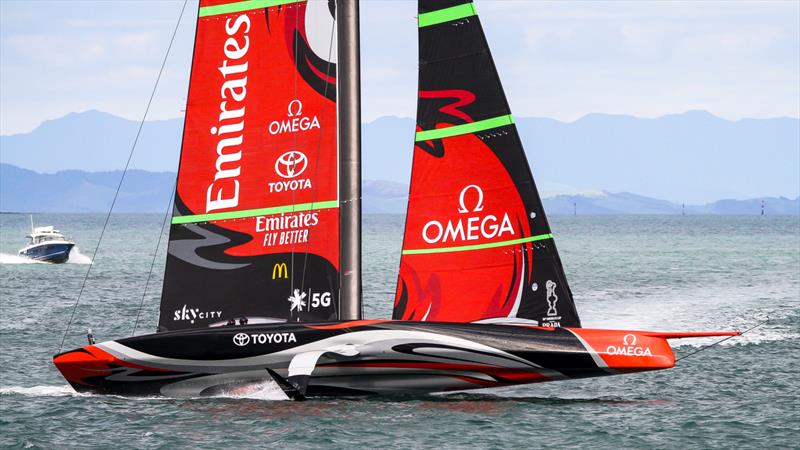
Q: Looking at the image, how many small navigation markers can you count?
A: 3